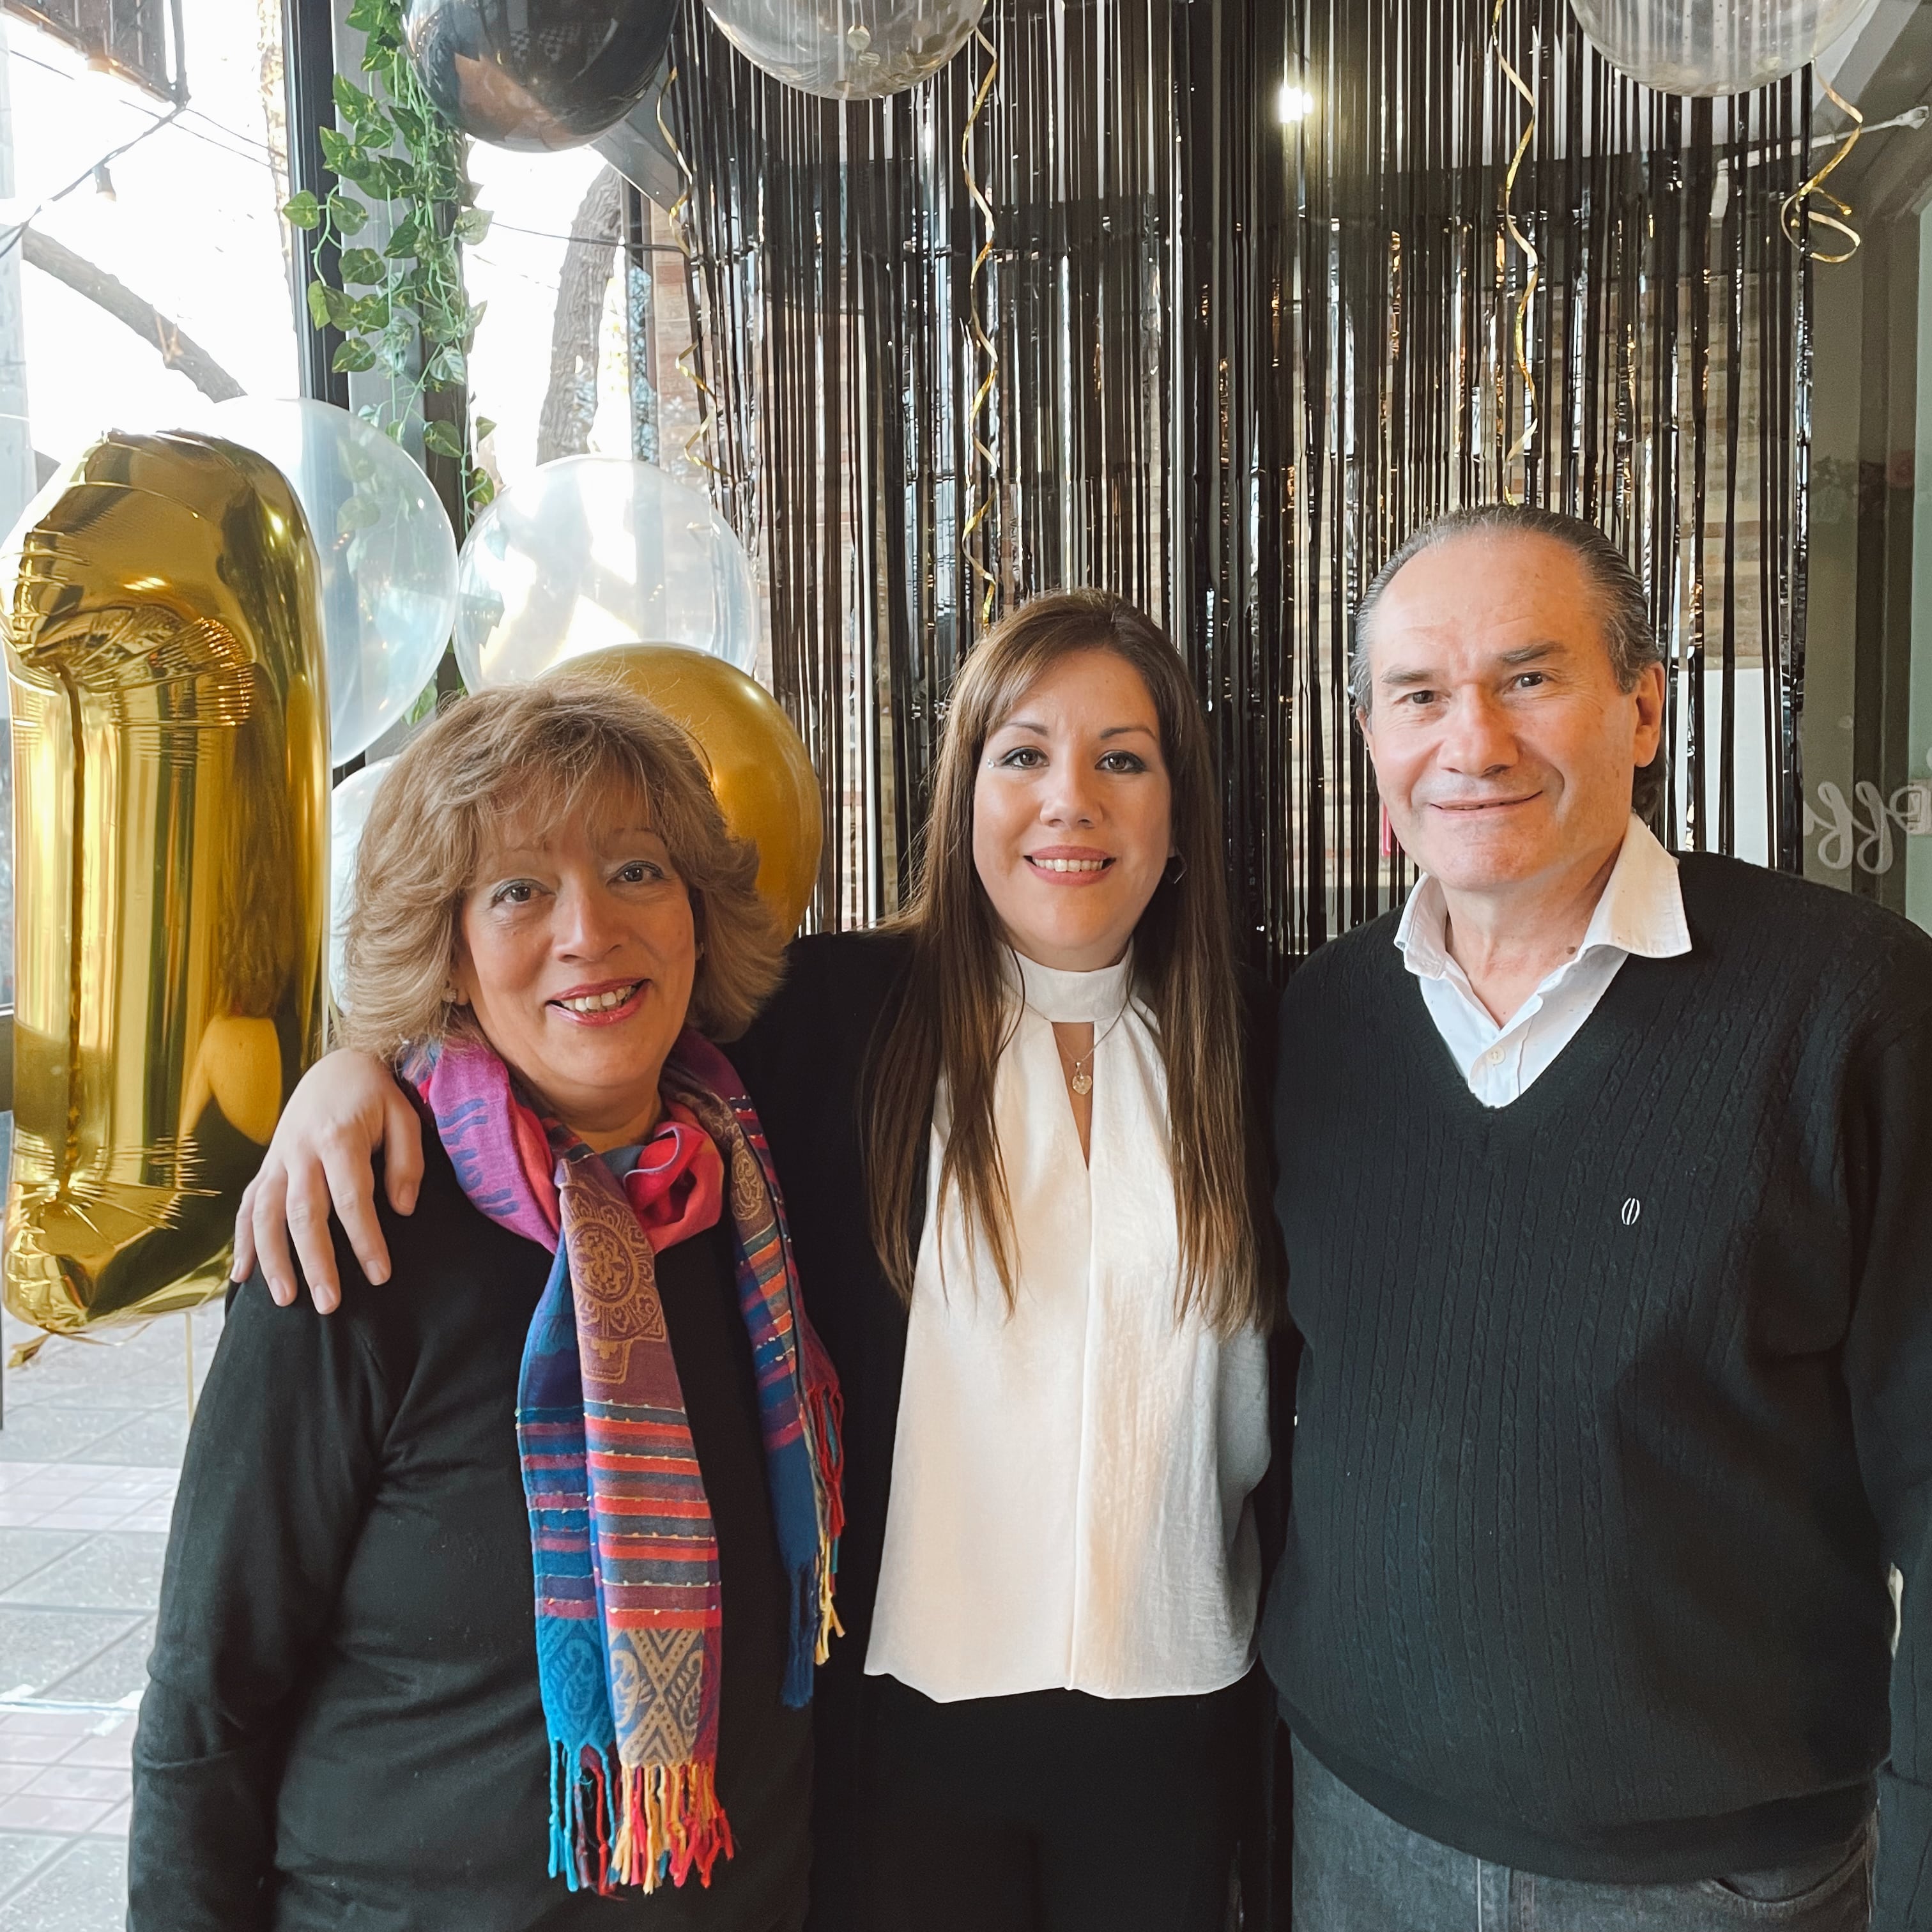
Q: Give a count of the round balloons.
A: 7